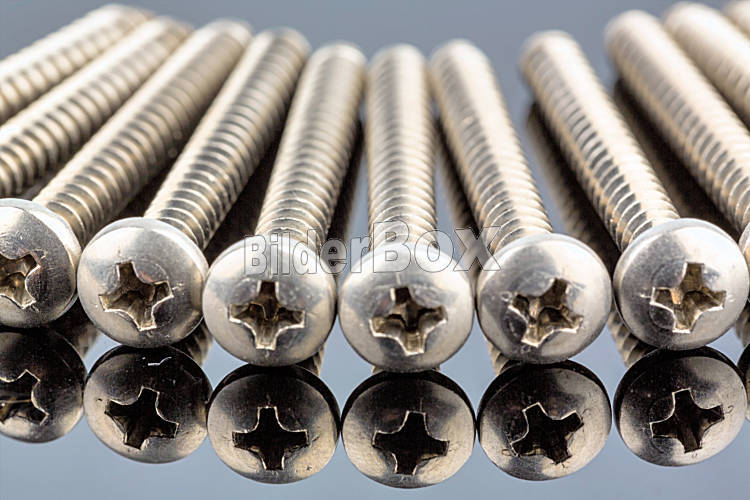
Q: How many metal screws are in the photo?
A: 11